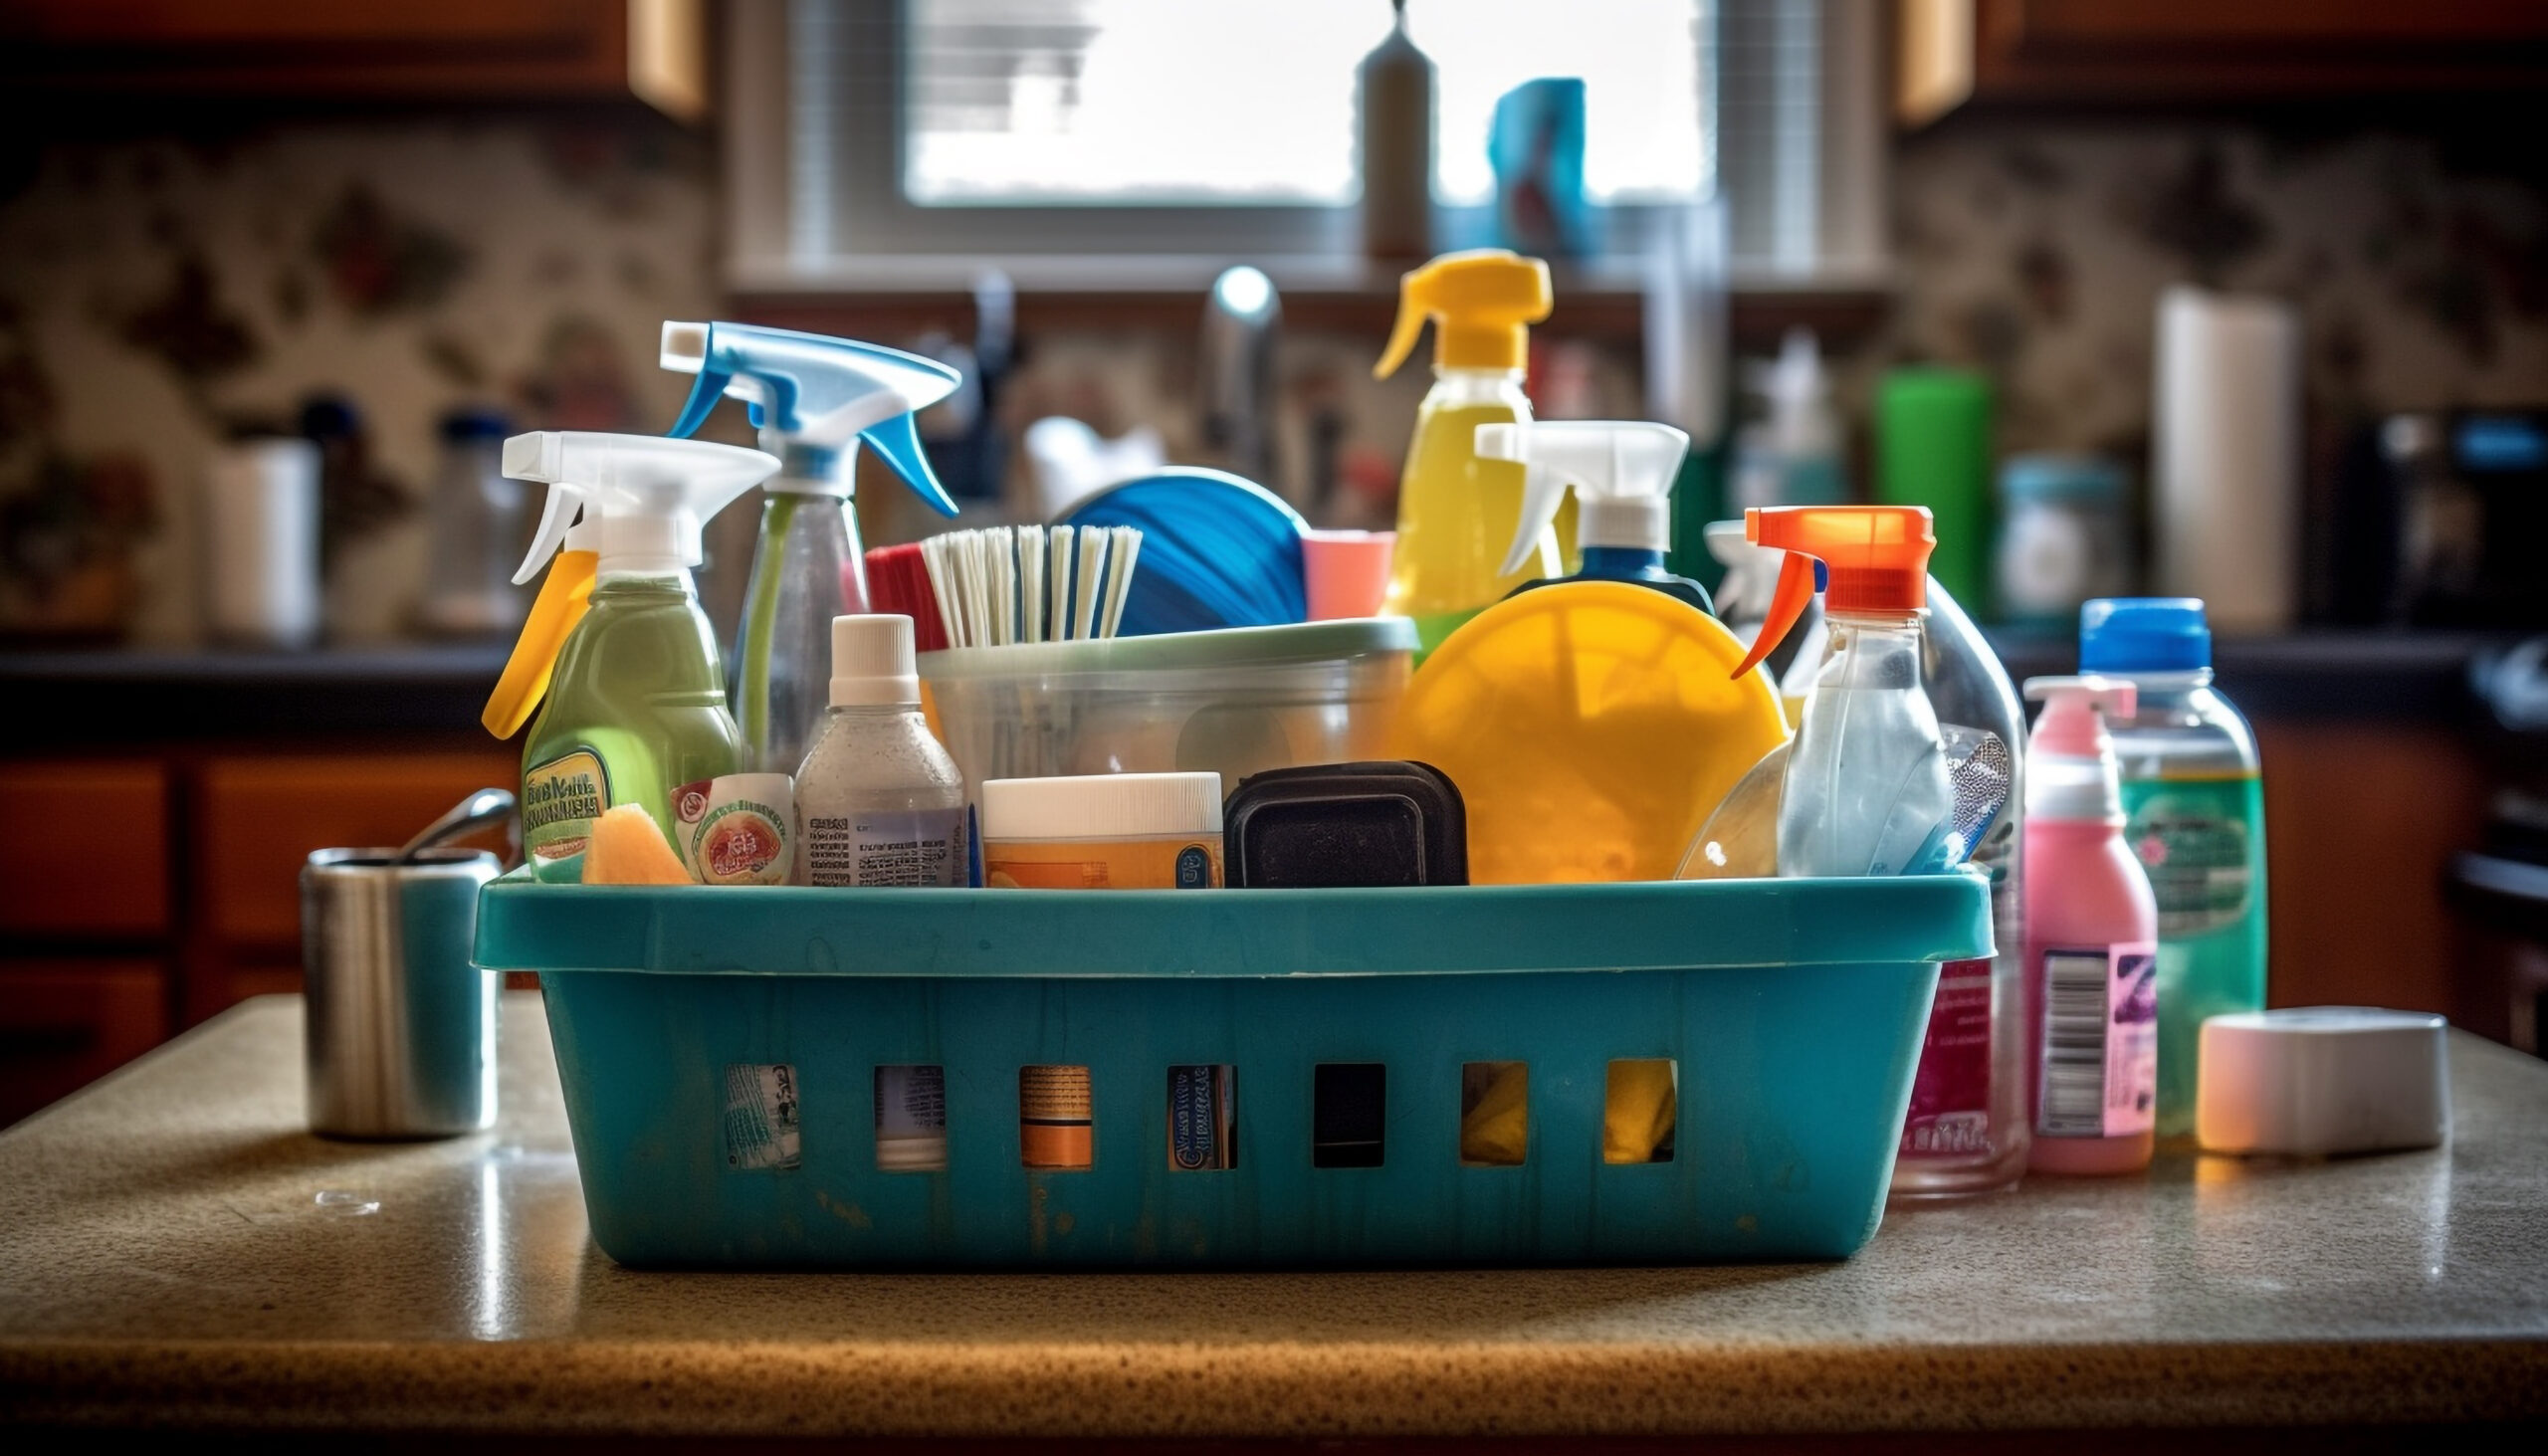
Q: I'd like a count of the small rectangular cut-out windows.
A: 7